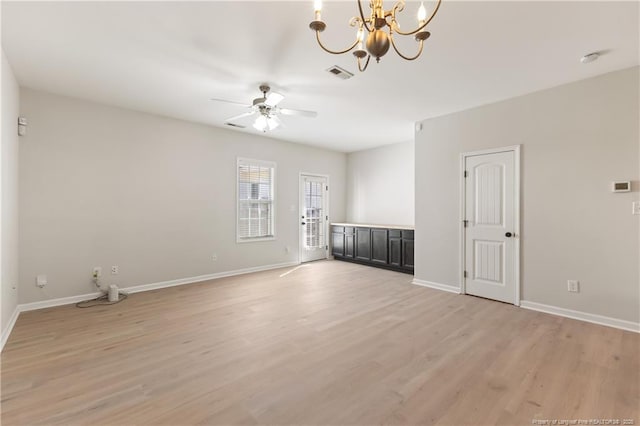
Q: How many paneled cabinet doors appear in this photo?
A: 6